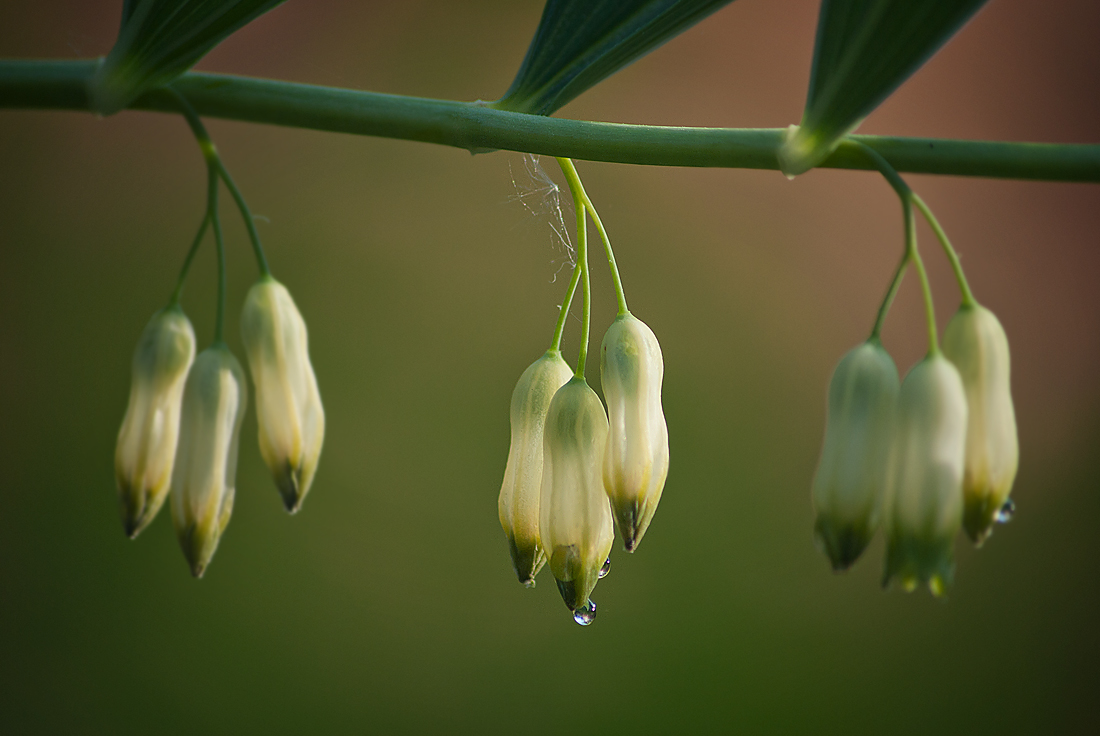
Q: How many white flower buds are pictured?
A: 9